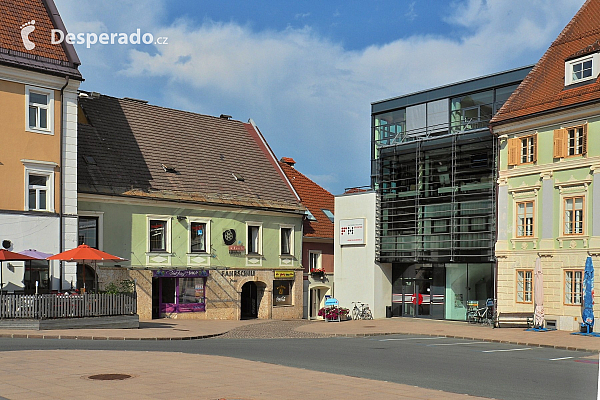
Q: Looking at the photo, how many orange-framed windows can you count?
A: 6